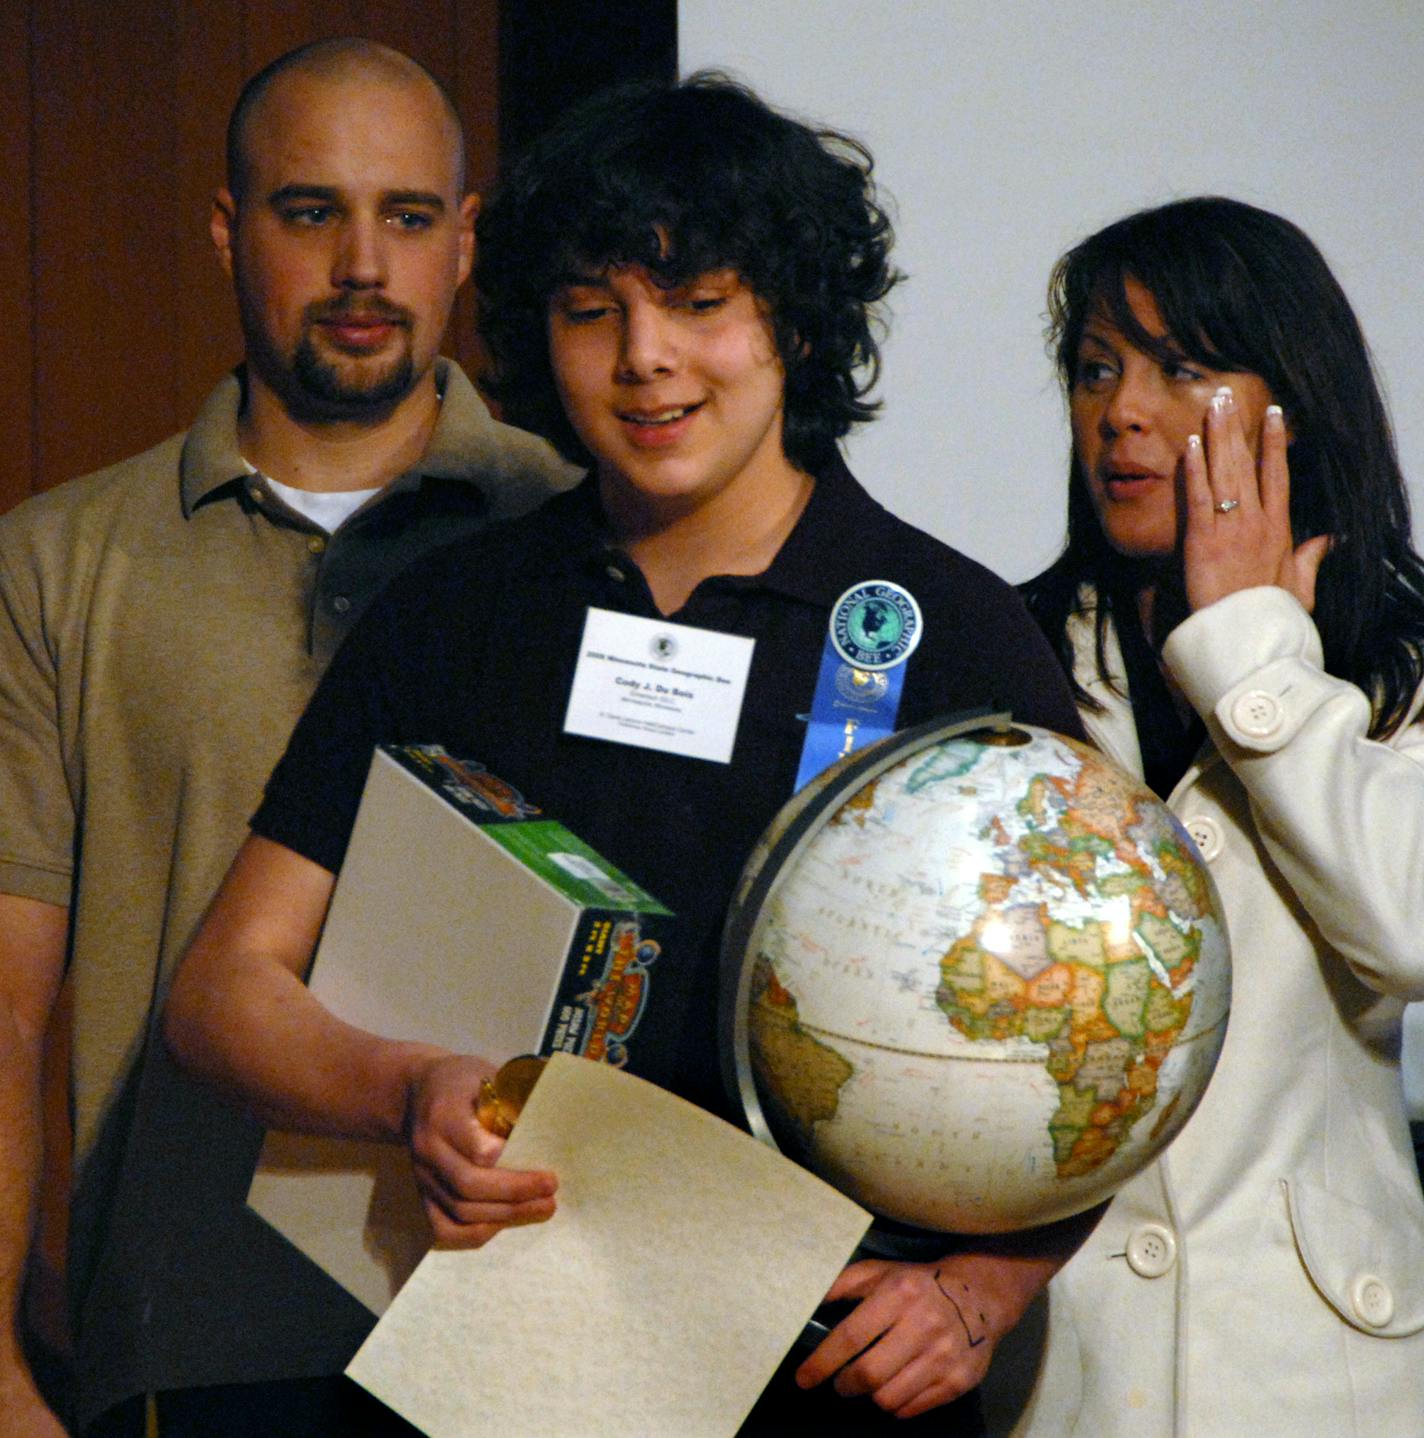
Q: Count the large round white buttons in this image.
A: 4